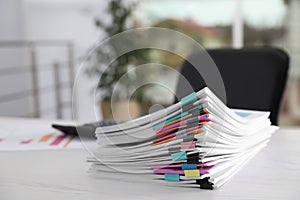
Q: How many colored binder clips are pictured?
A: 6